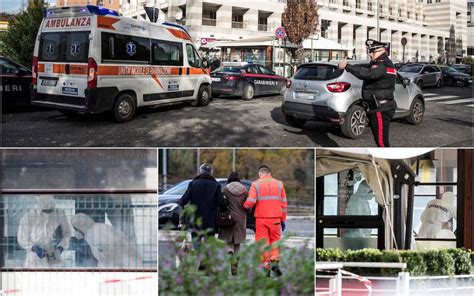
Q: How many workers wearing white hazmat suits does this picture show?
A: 4